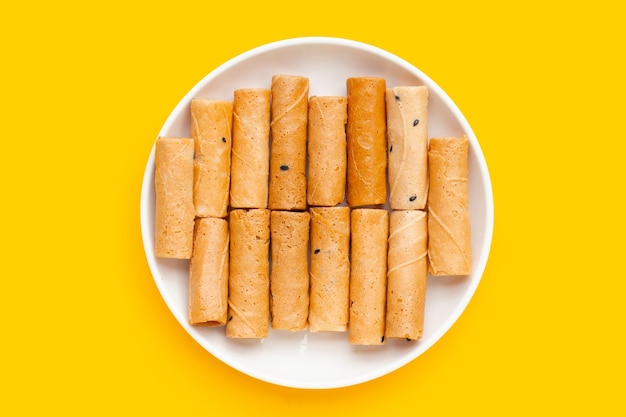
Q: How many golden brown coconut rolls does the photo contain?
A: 14